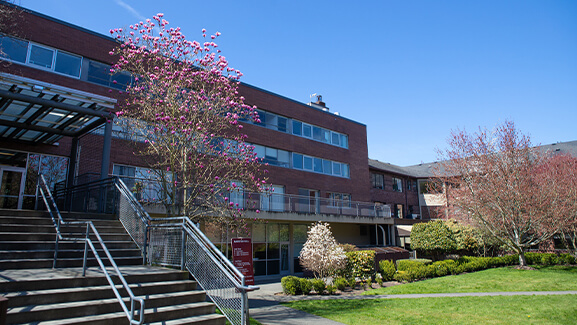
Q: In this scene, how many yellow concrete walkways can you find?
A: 0